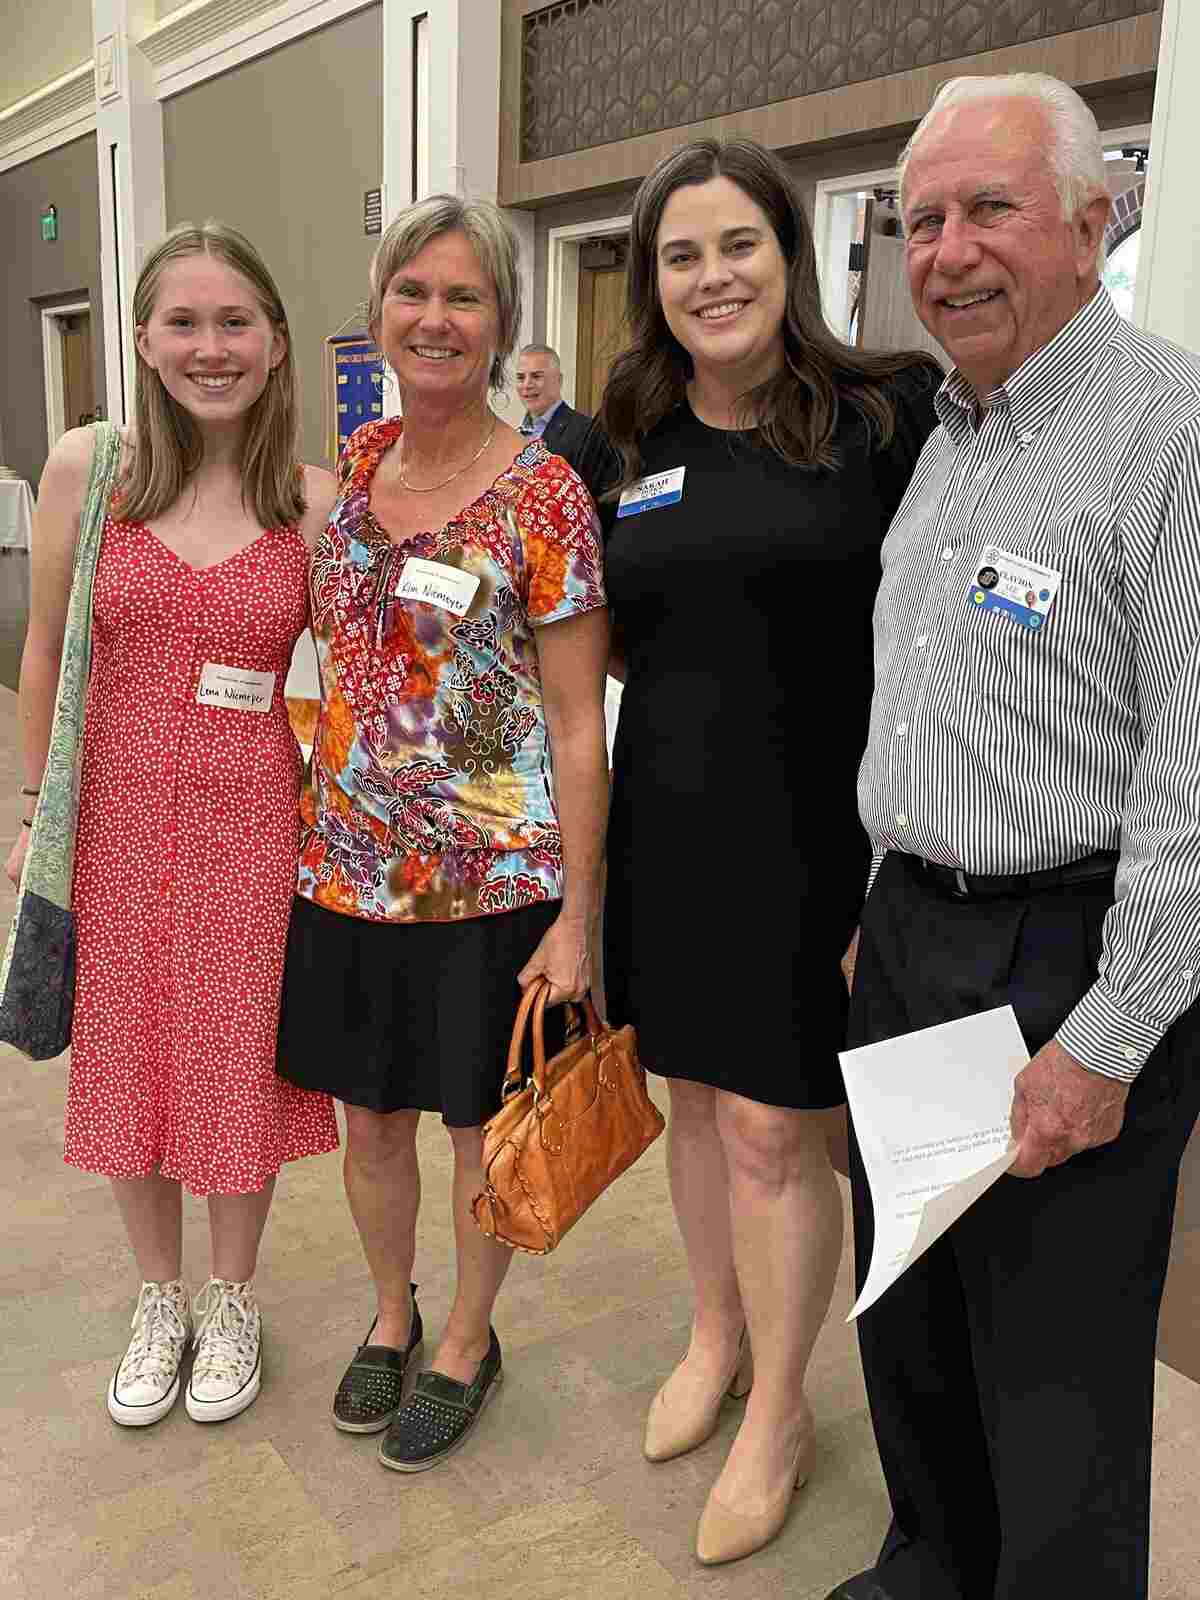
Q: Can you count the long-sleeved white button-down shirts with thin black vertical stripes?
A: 1